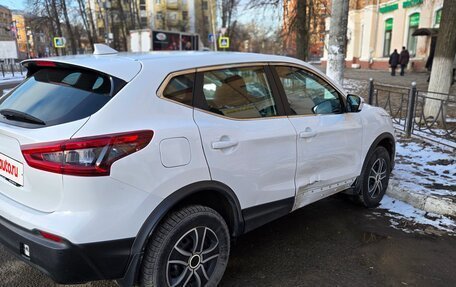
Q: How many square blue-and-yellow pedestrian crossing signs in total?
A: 2